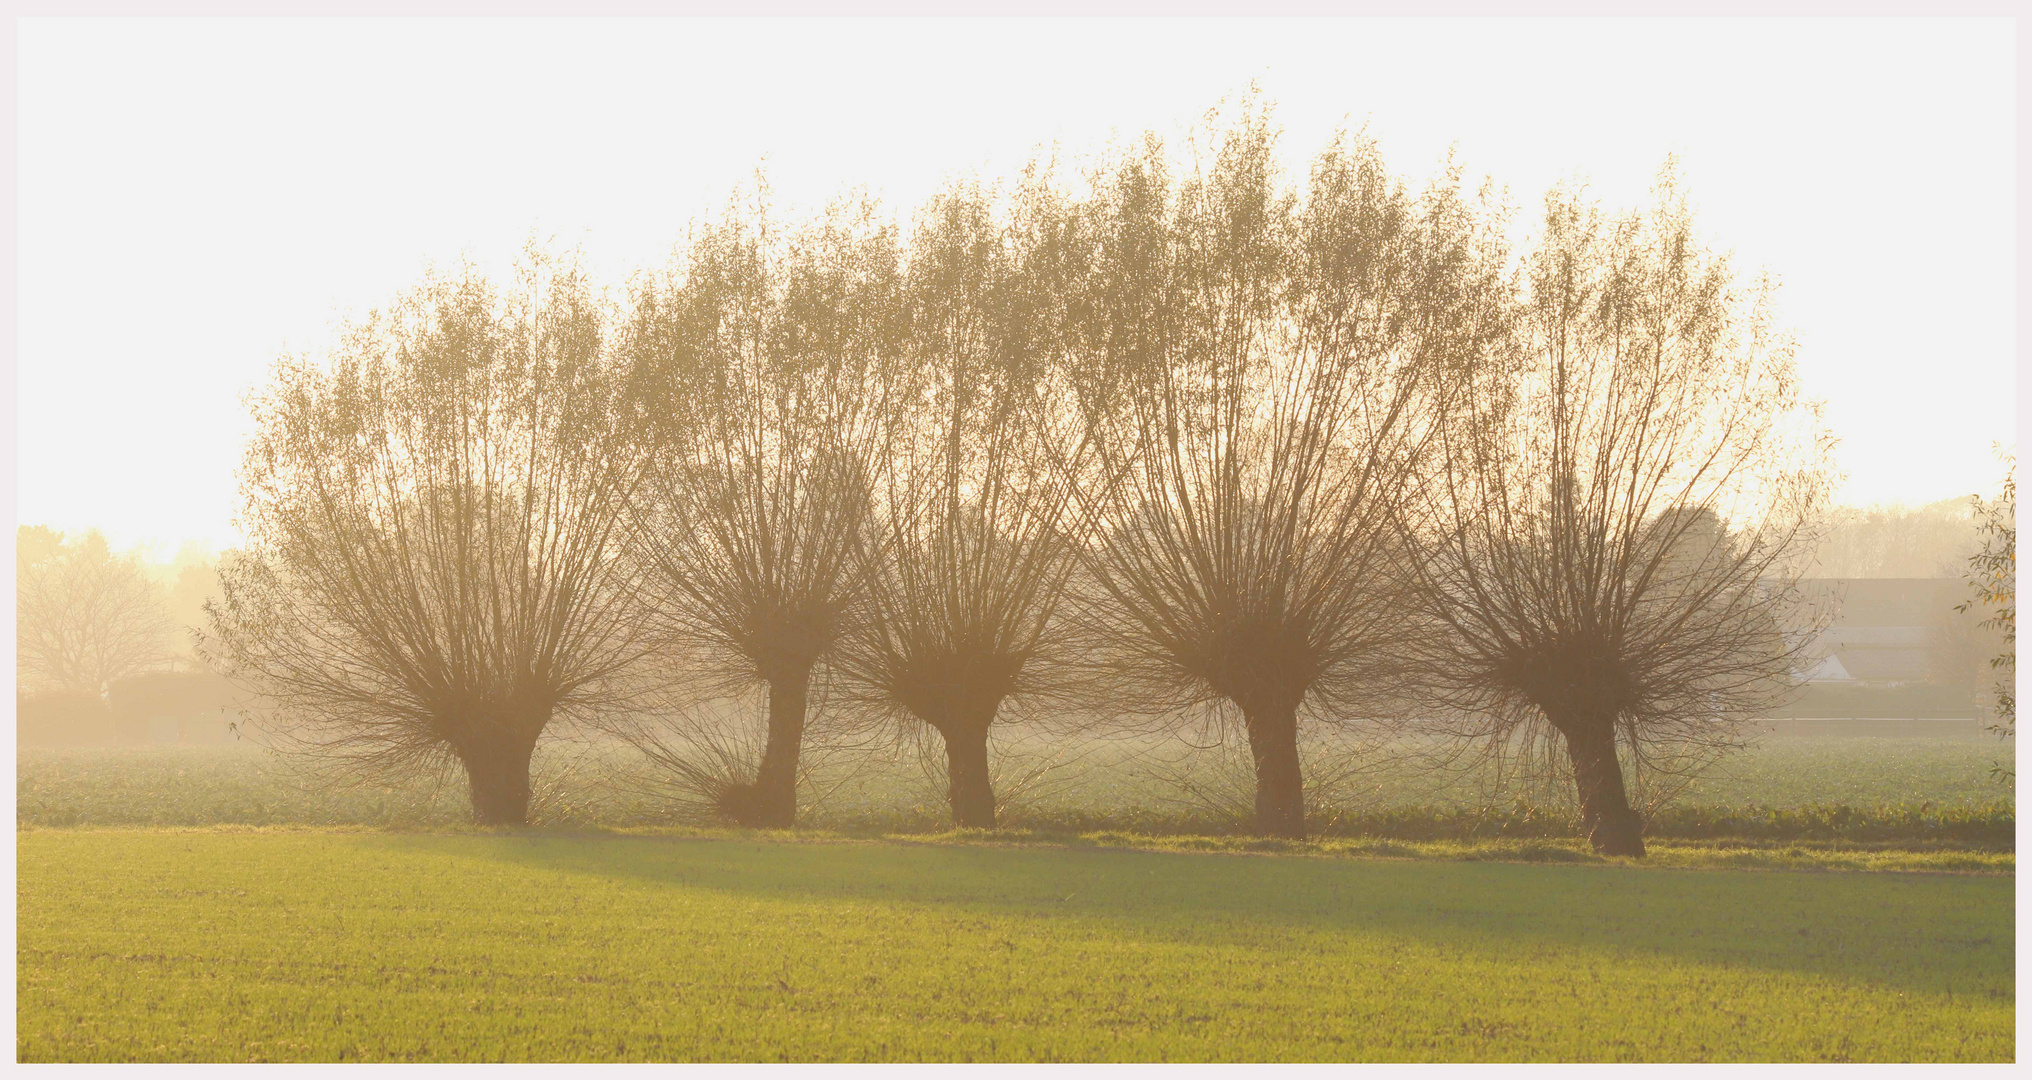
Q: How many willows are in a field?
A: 5